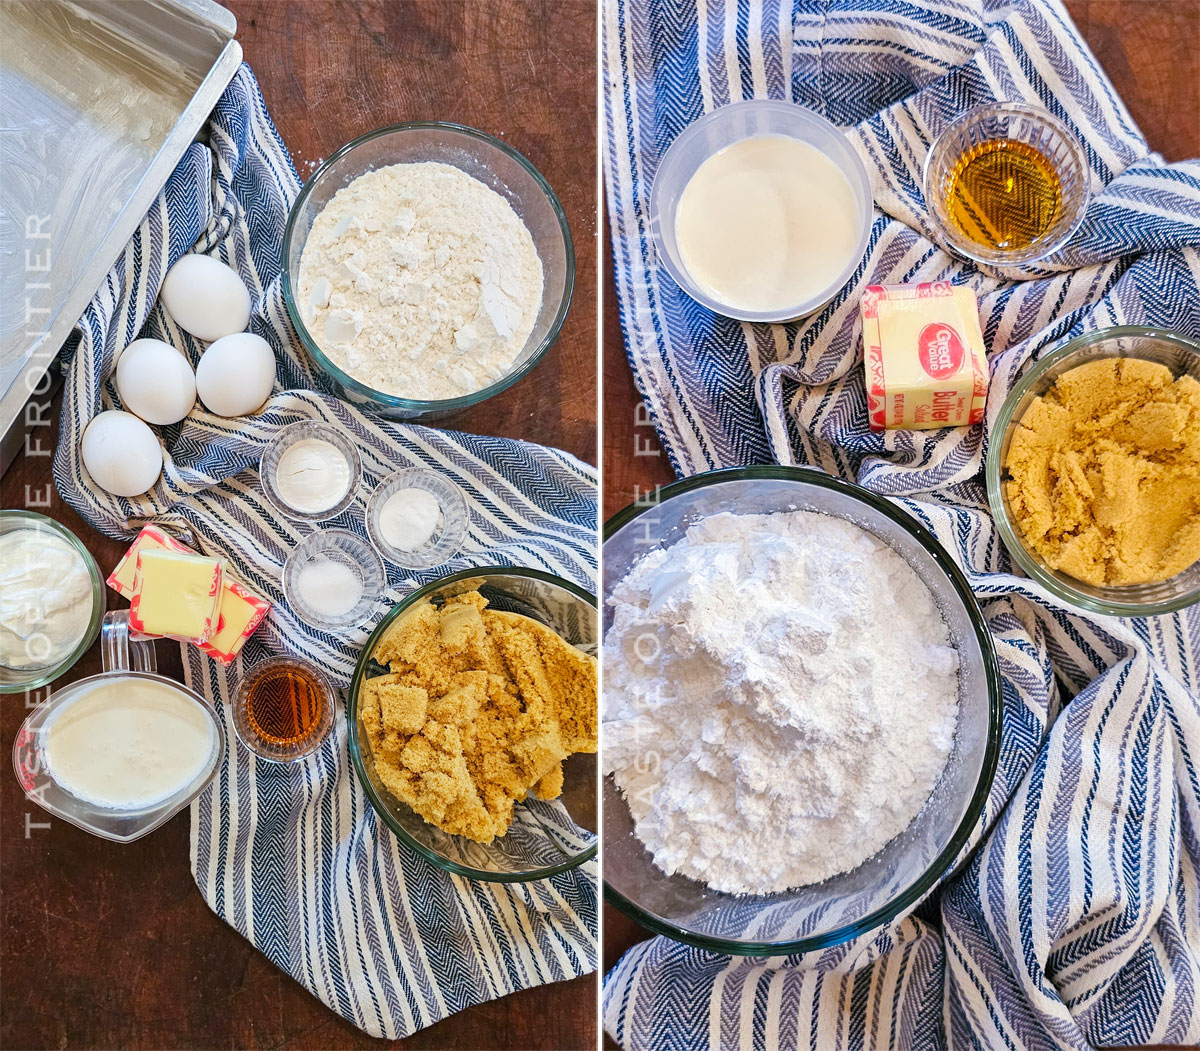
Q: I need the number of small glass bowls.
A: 5